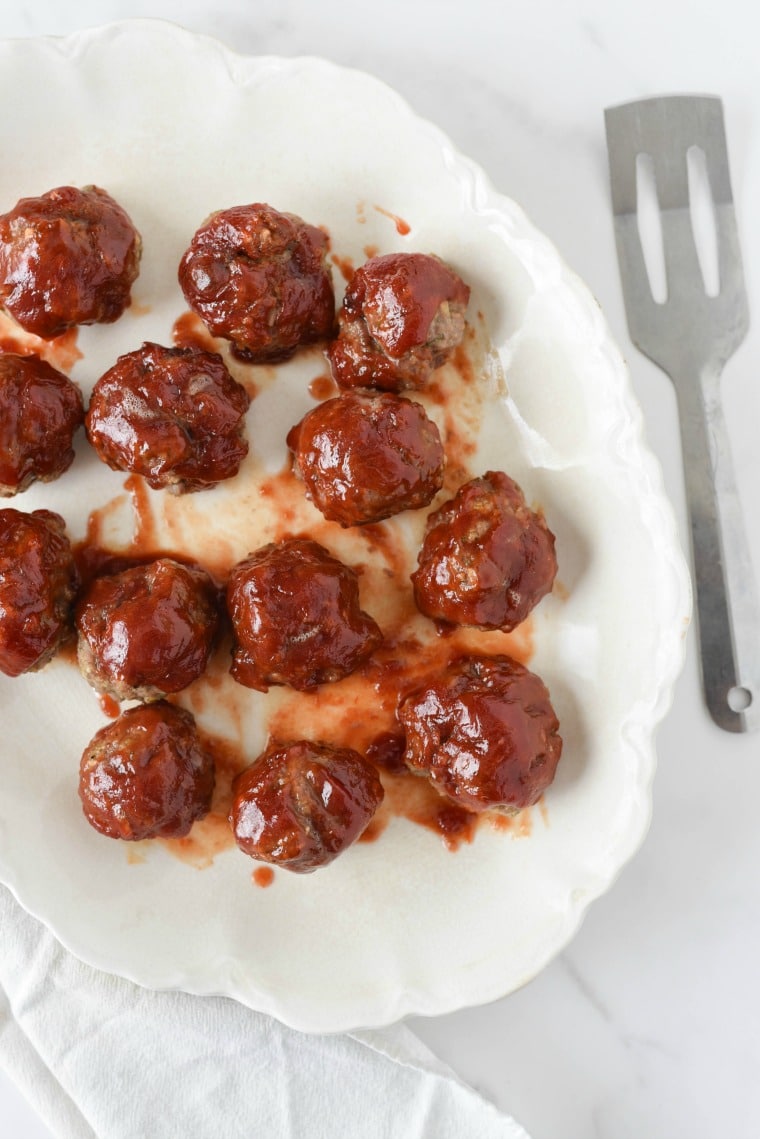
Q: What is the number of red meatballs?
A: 13